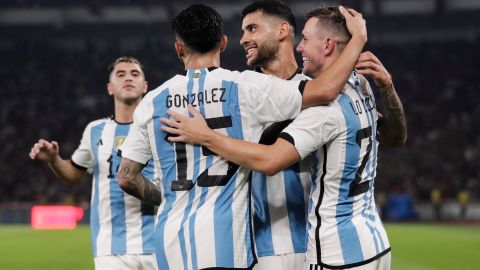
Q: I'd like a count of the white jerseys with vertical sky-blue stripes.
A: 4